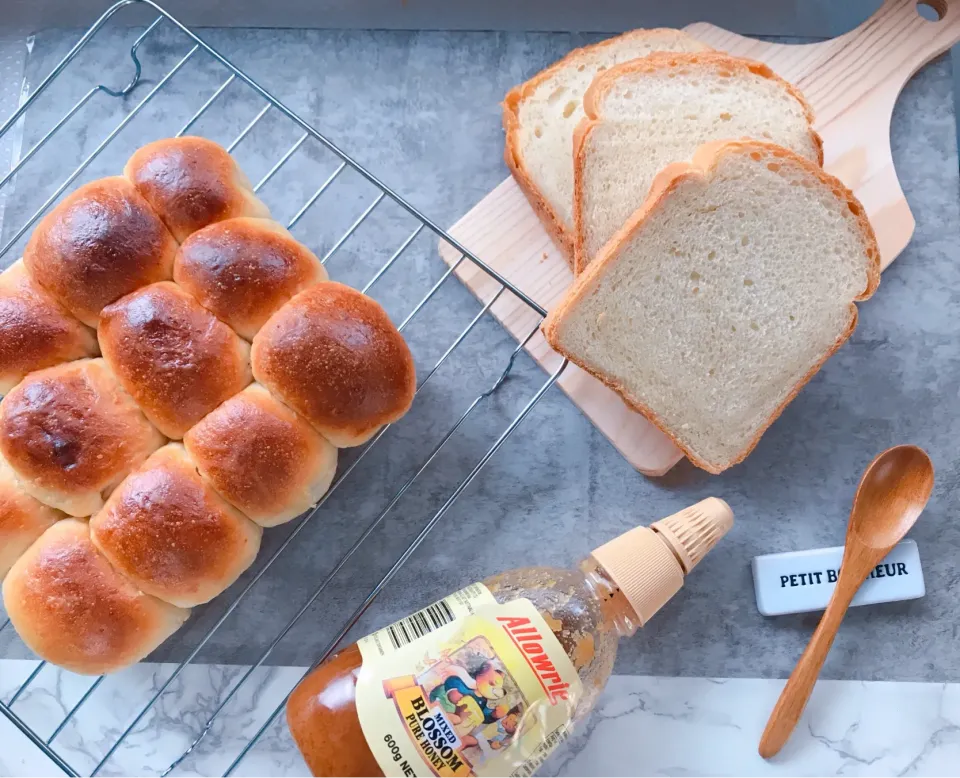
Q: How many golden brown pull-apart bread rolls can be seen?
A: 11